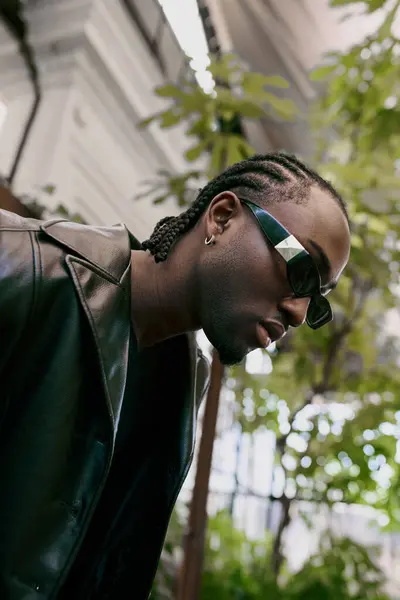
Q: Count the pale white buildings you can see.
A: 1